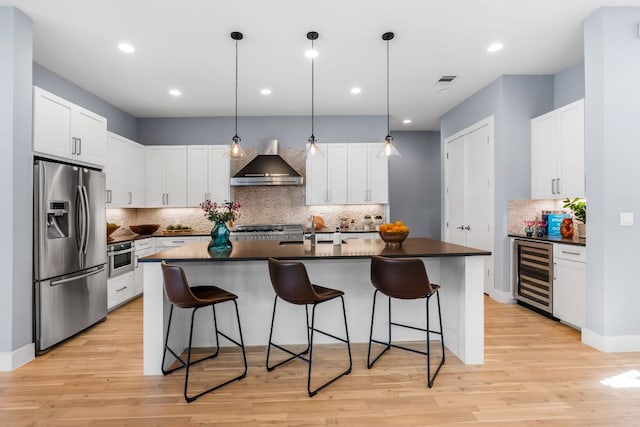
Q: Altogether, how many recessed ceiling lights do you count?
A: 7